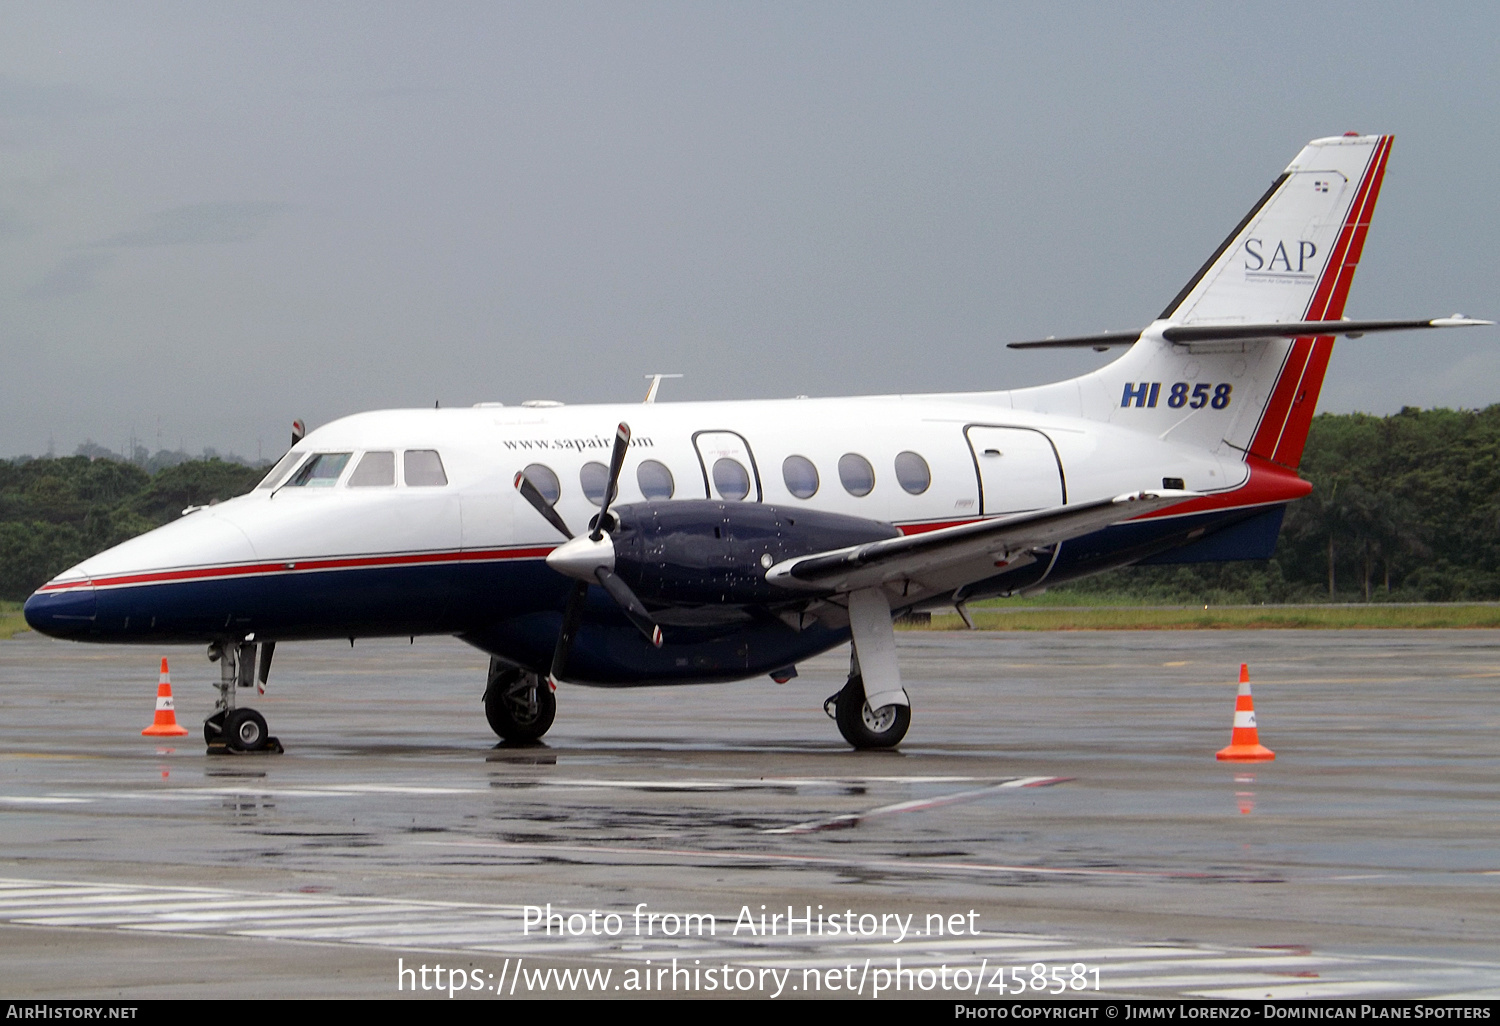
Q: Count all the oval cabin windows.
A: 7